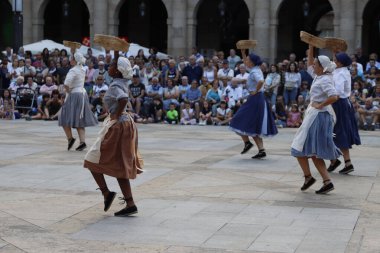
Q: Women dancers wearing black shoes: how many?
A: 5